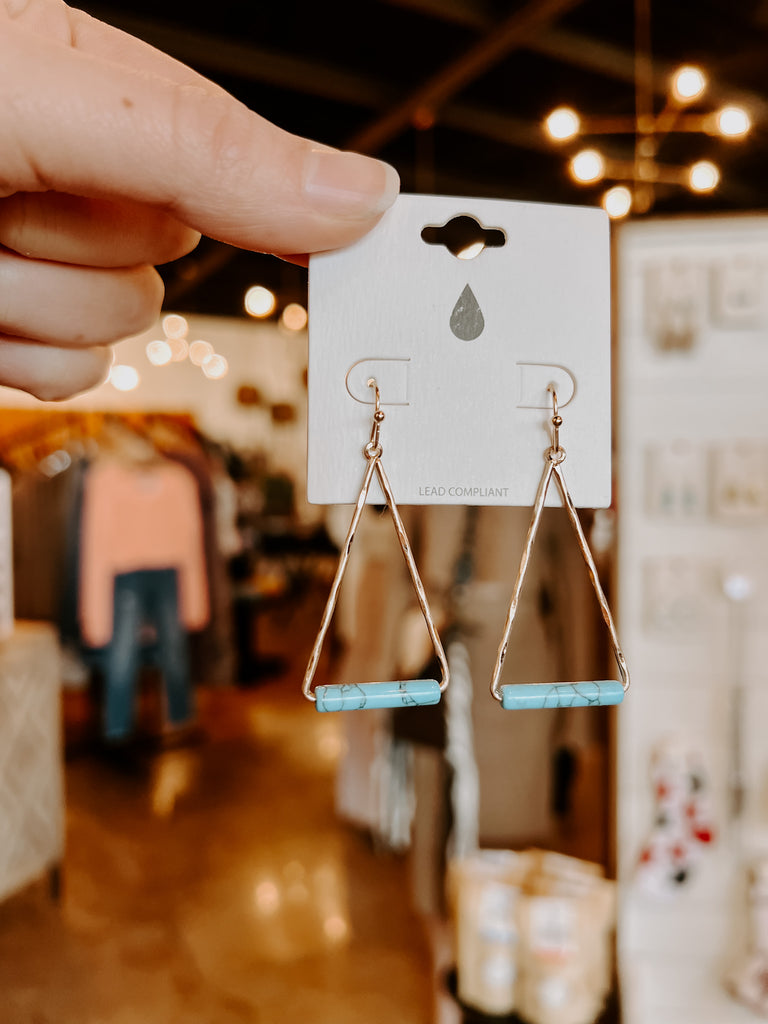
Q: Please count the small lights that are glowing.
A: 14